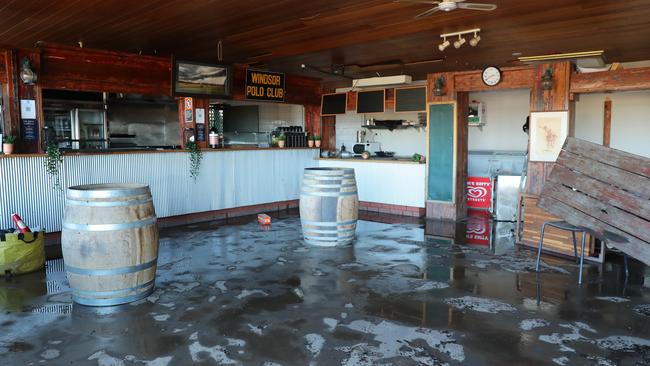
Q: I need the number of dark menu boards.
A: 3